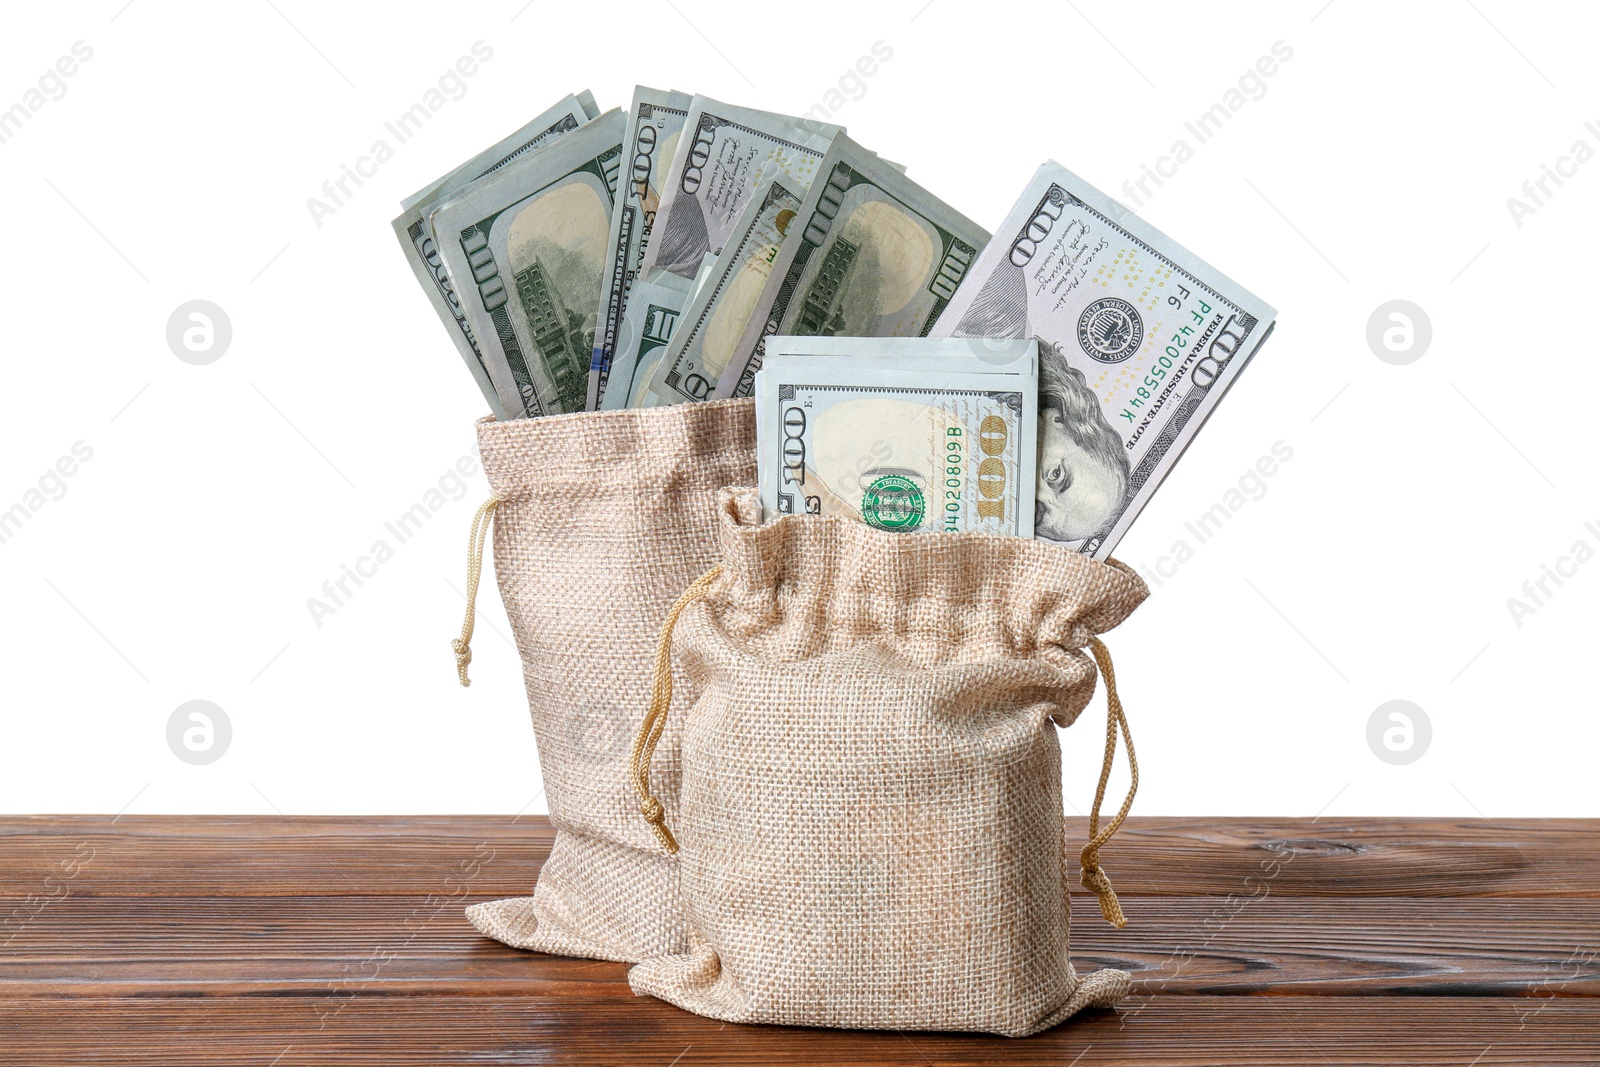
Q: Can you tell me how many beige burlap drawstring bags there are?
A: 2